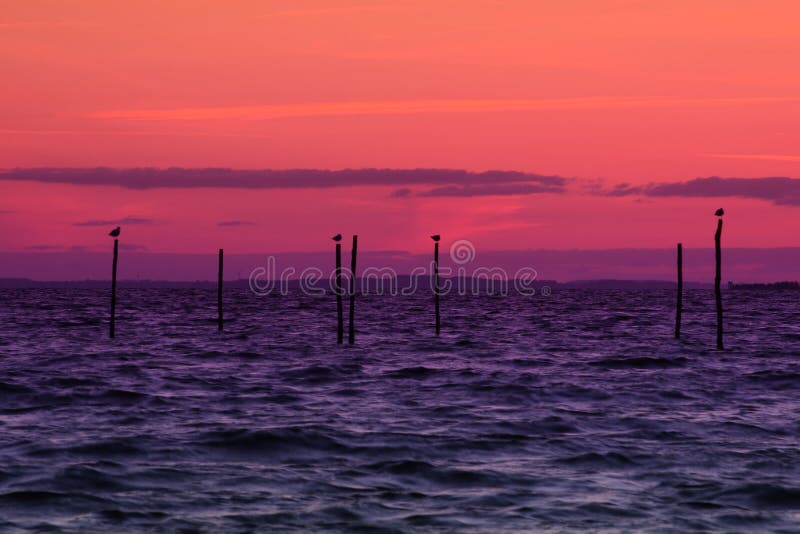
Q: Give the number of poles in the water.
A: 7